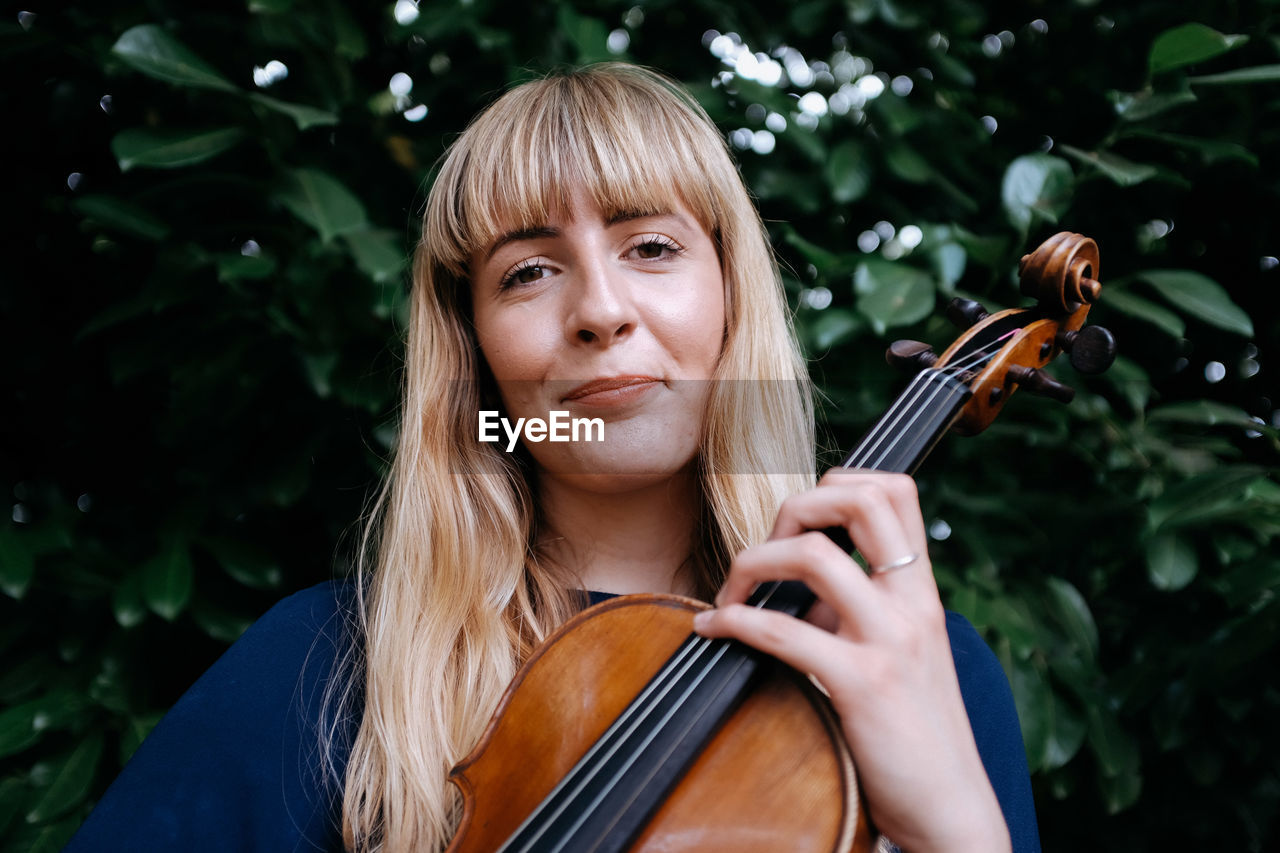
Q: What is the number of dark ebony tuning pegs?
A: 4